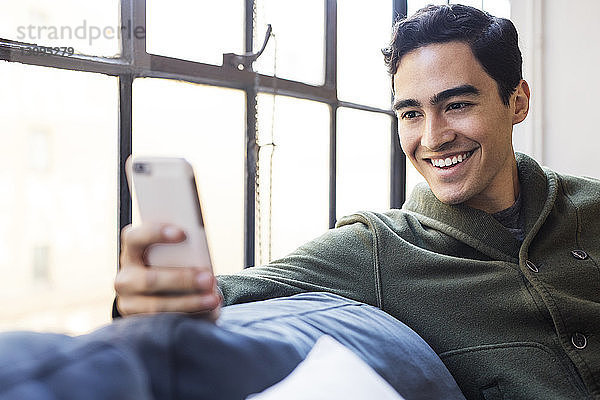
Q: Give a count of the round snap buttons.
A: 3